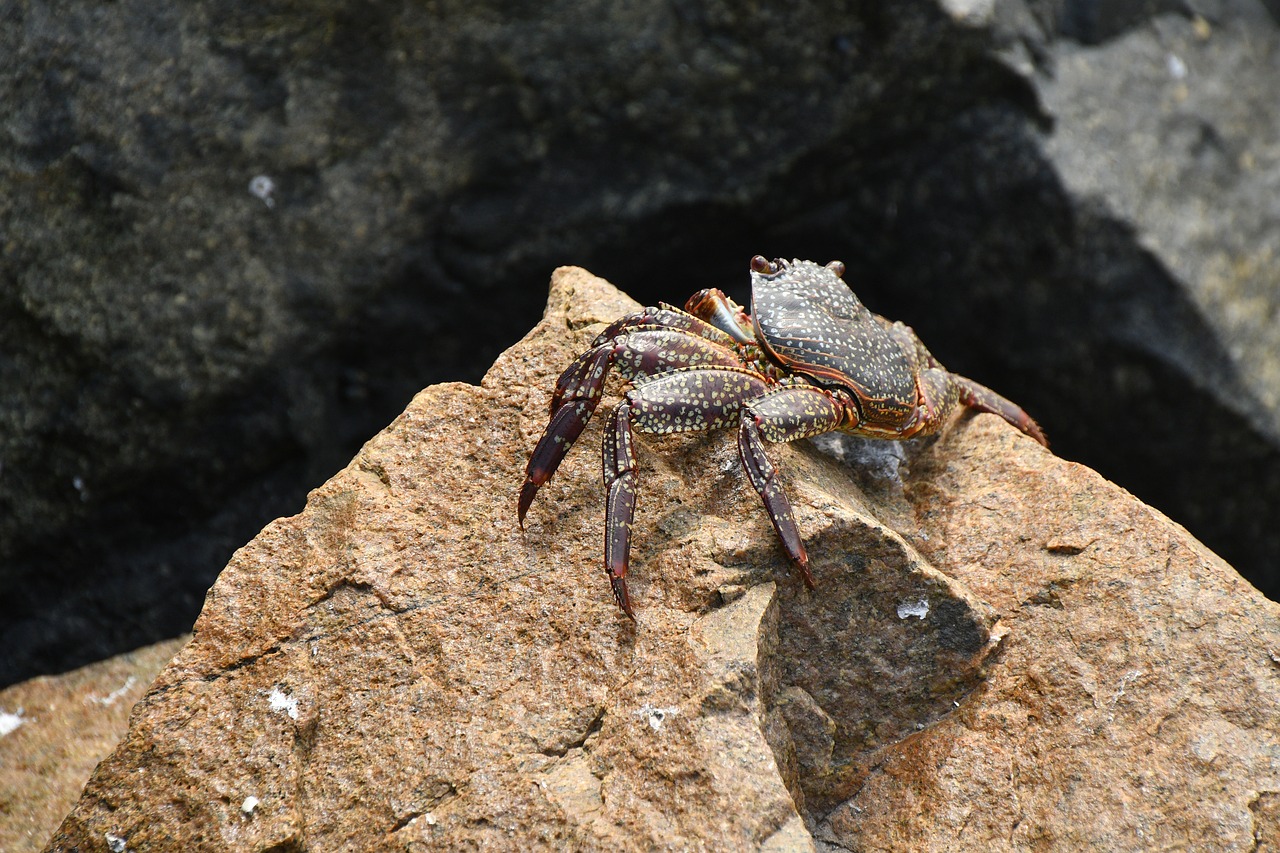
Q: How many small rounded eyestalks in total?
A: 2